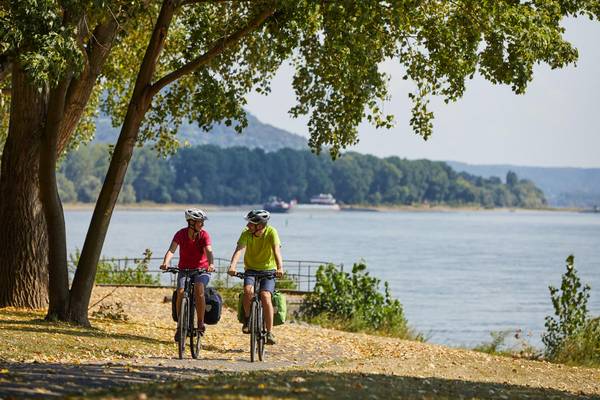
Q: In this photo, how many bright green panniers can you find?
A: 2